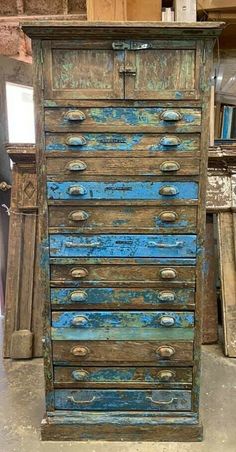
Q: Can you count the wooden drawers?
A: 12